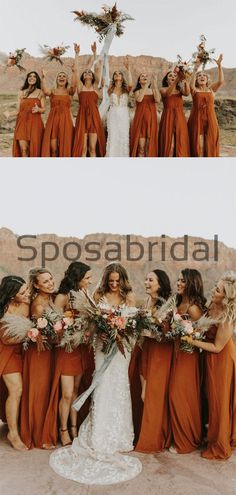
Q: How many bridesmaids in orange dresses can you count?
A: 6